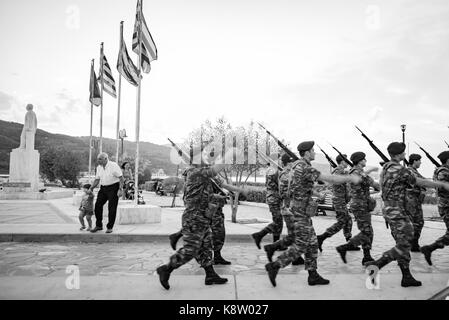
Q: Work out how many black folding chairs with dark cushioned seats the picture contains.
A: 0